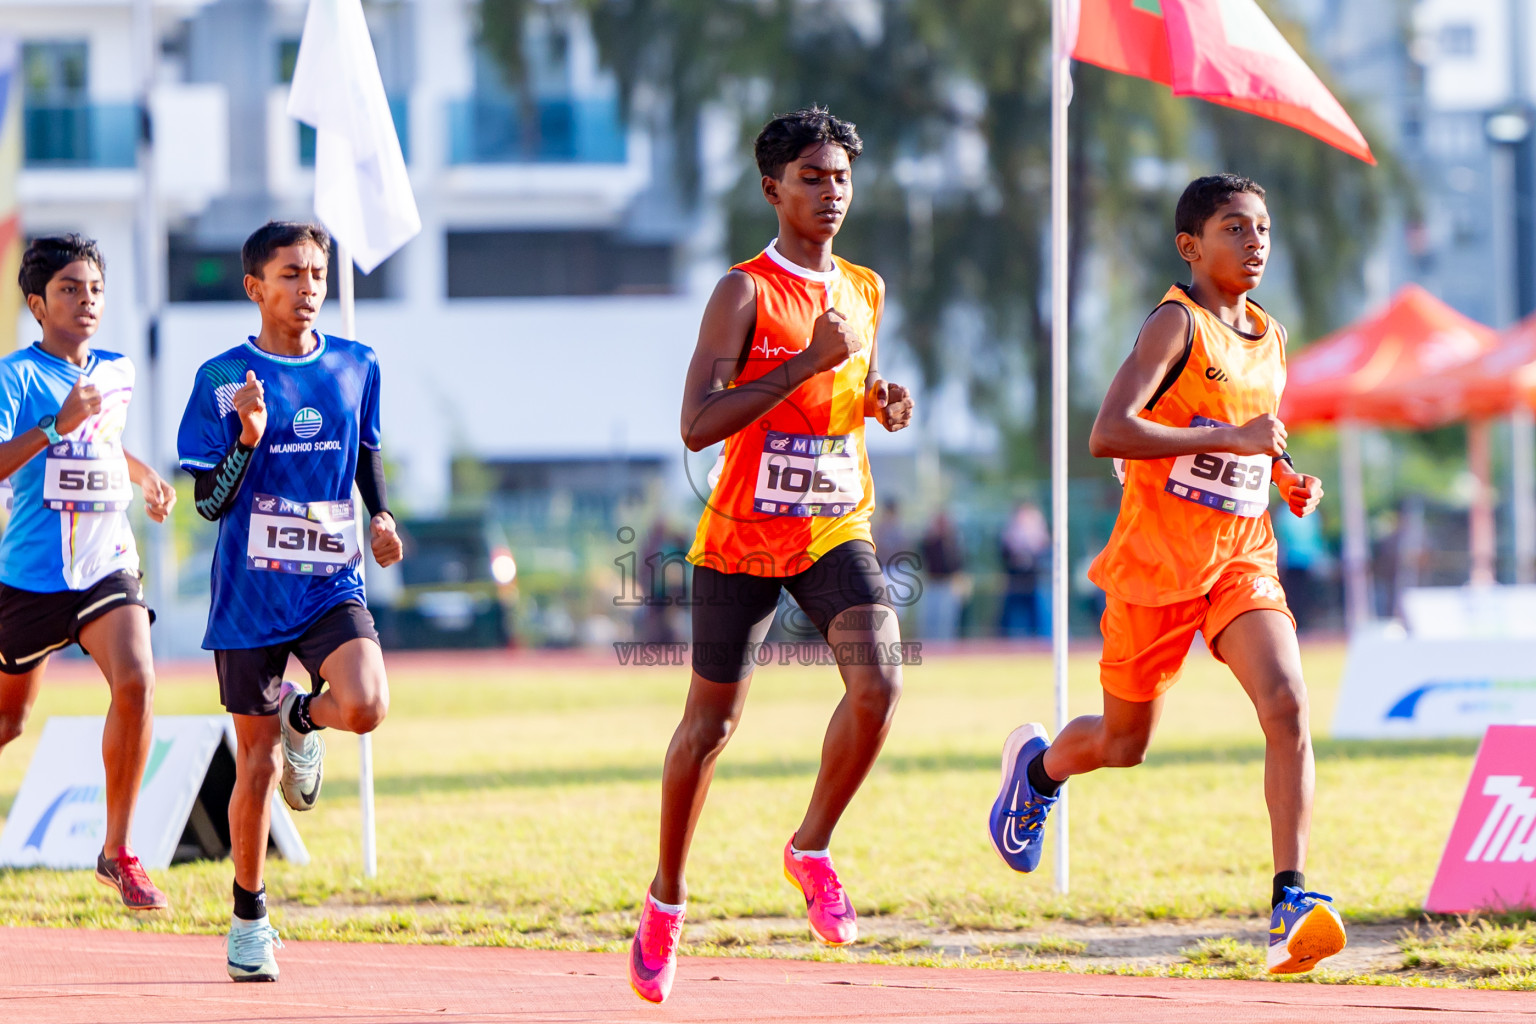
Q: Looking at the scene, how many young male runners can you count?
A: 4